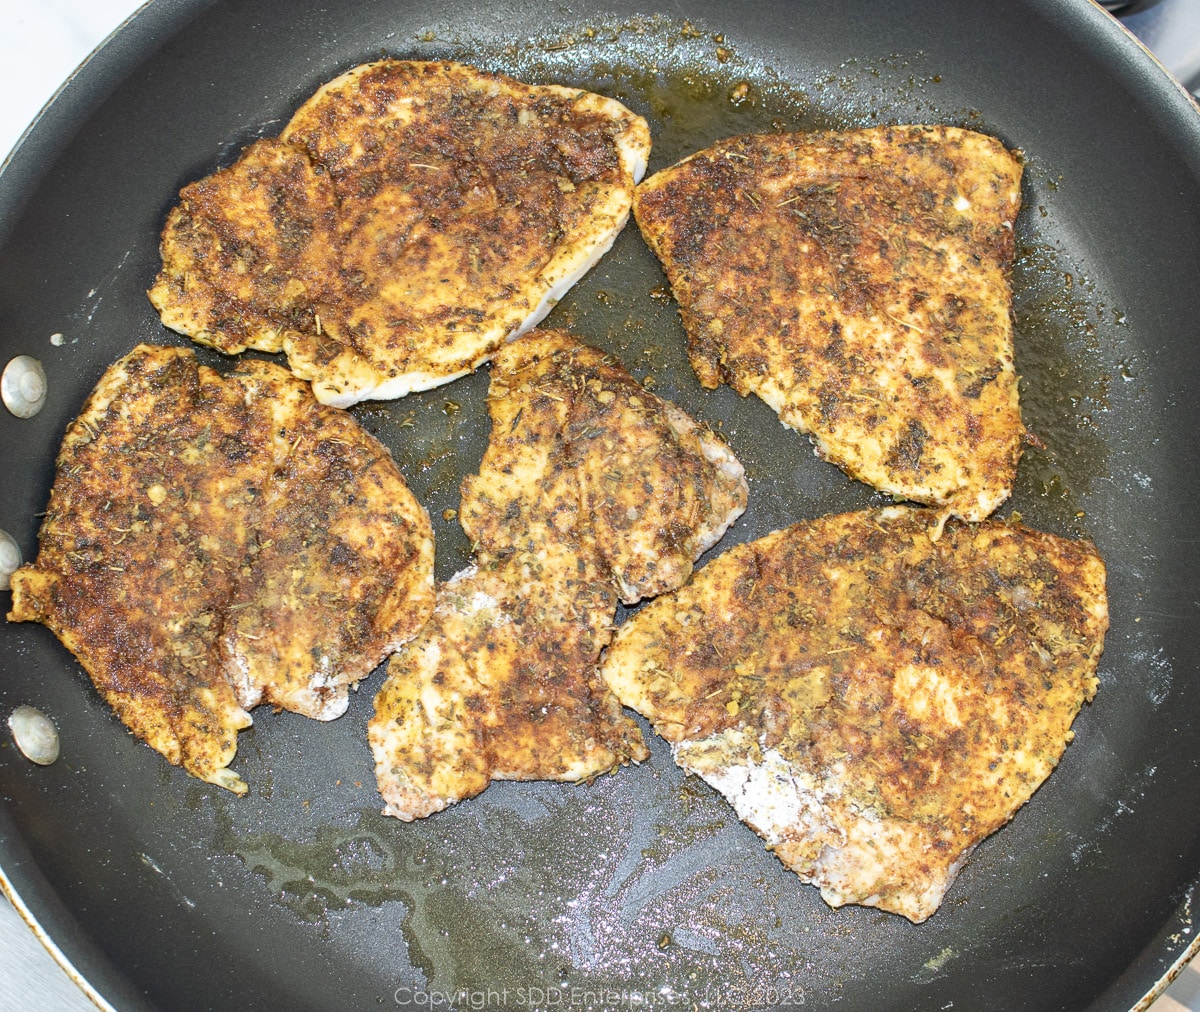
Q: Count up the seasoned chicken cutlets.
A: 5